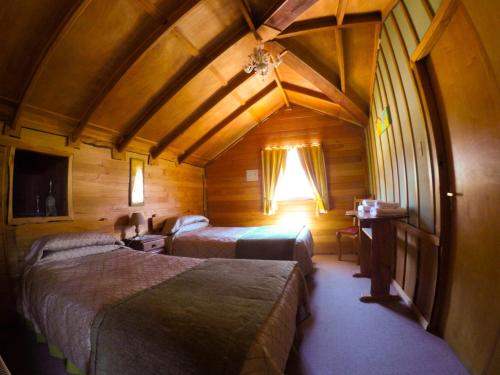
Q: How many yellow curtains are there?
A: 2